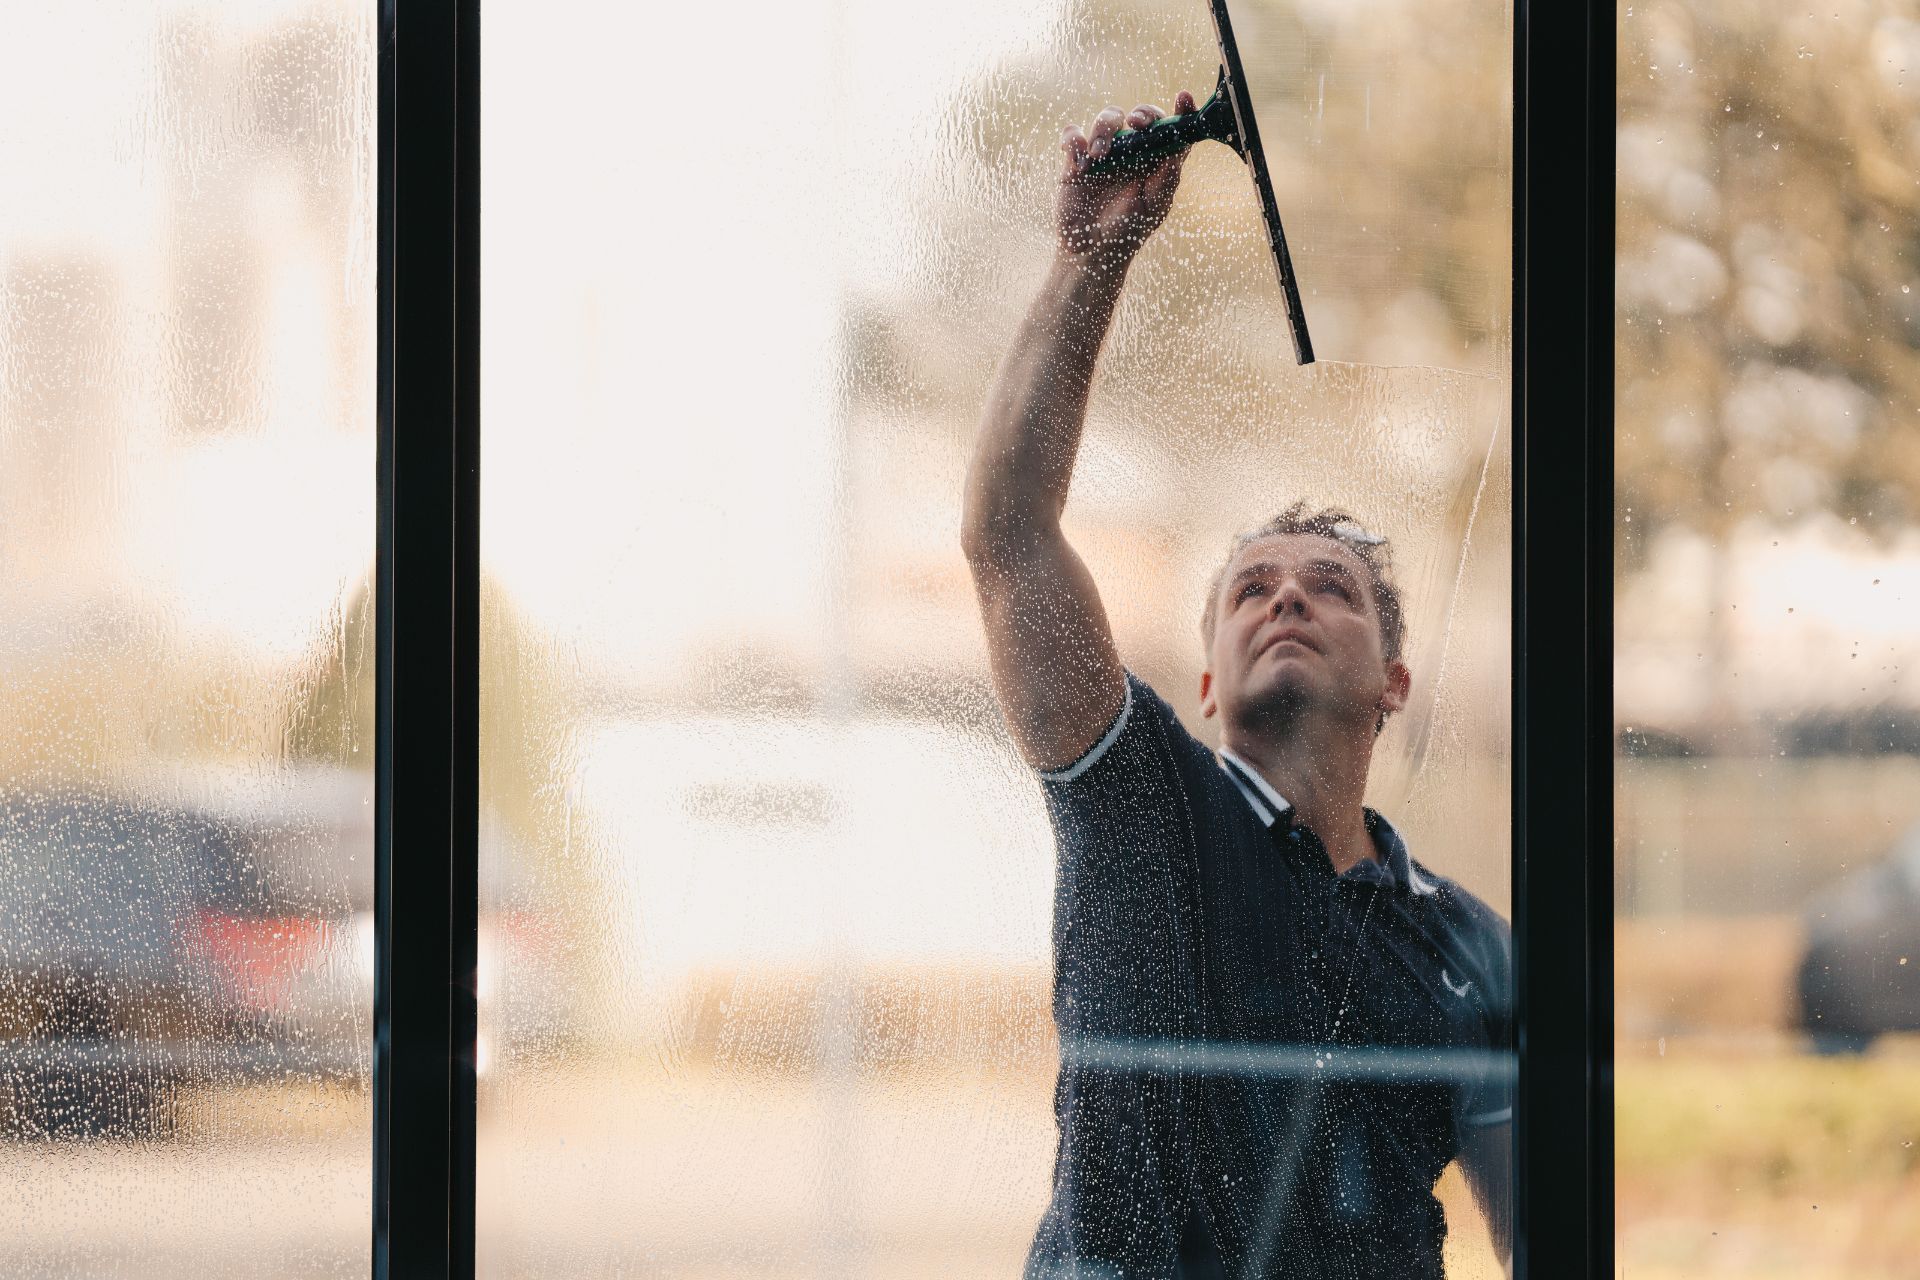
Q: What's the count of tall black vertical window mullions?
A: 2